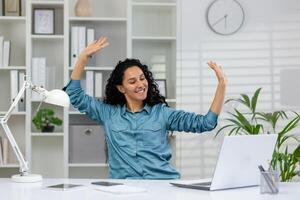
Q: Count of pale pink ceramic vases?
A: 1